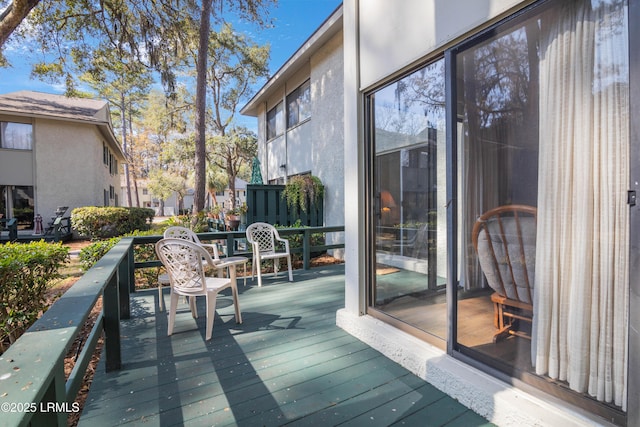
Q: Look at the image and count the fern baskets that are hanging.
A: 1